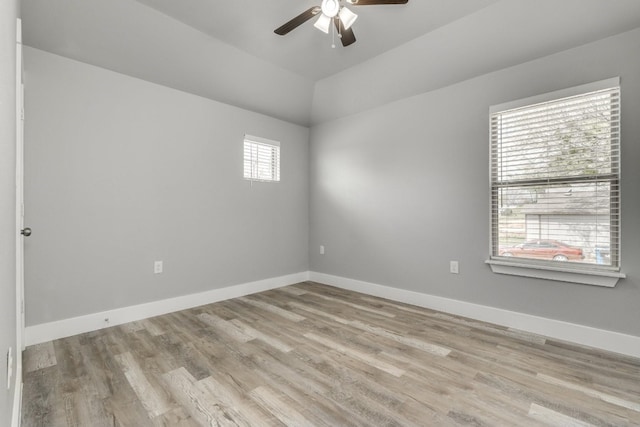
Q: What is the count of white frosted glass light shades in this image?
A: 3